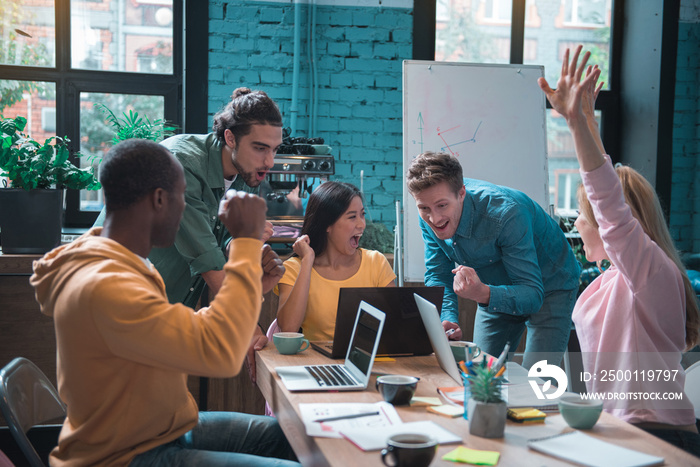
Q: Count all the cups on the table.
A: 5